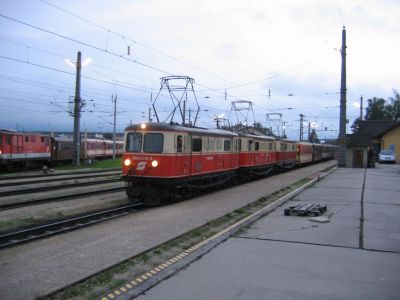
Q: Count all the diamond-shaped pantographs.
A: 3